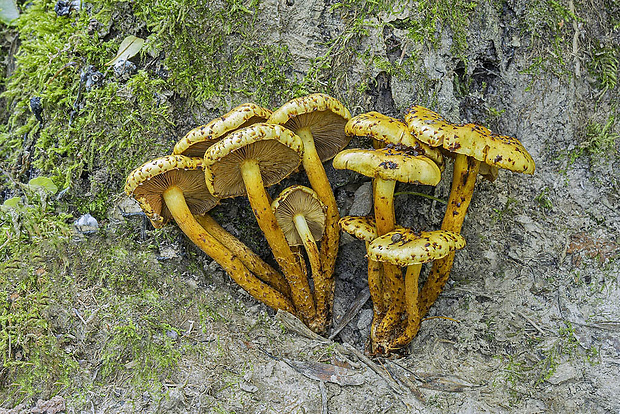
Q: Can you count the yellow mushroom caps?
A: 10